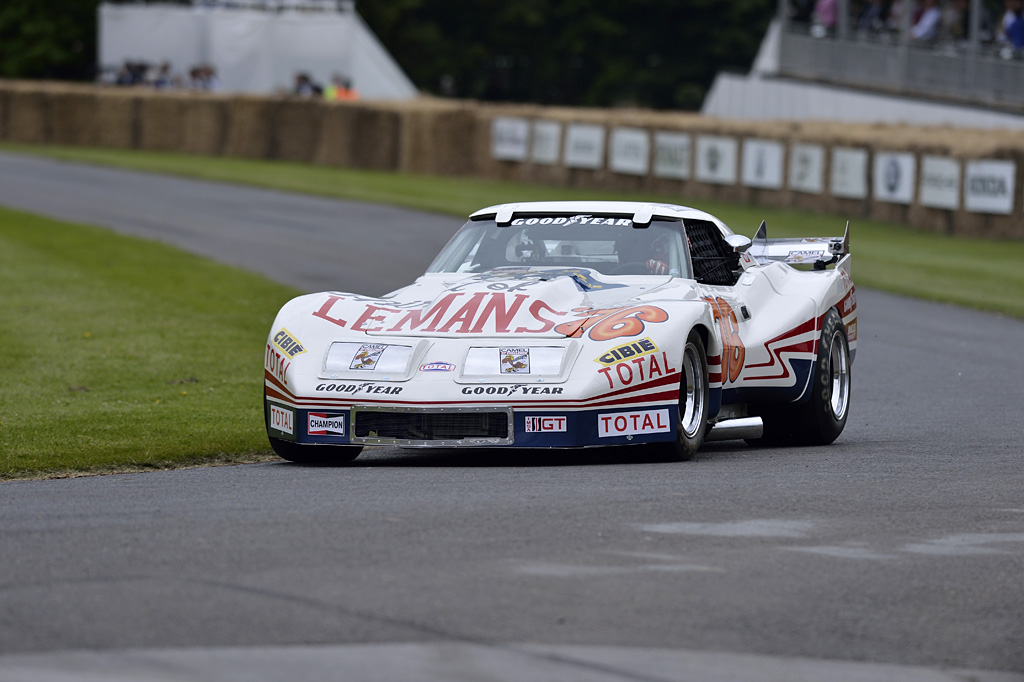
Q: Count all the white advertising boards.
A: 12